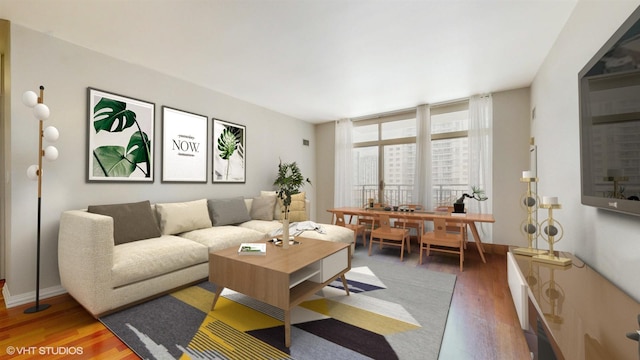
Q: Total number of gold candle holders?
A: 2